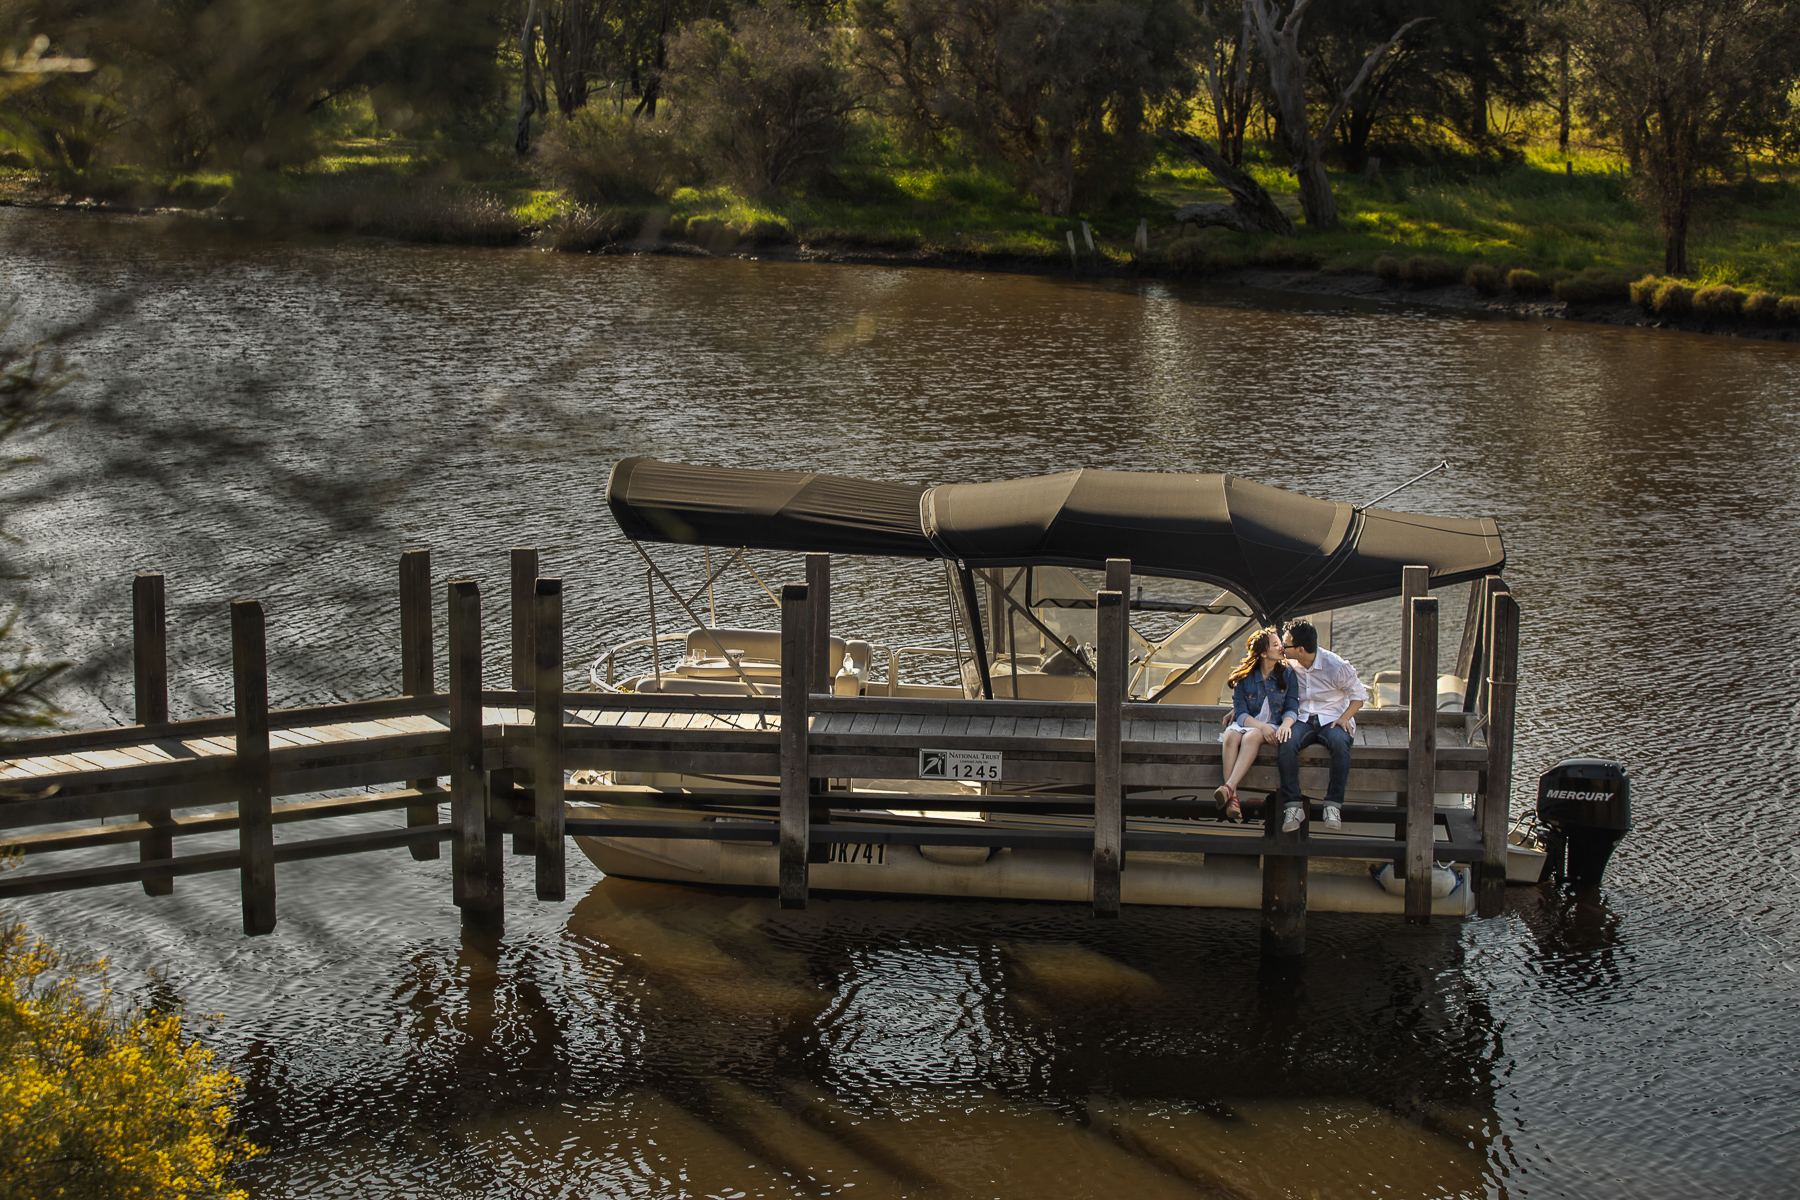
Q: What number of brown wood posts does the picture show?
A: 14